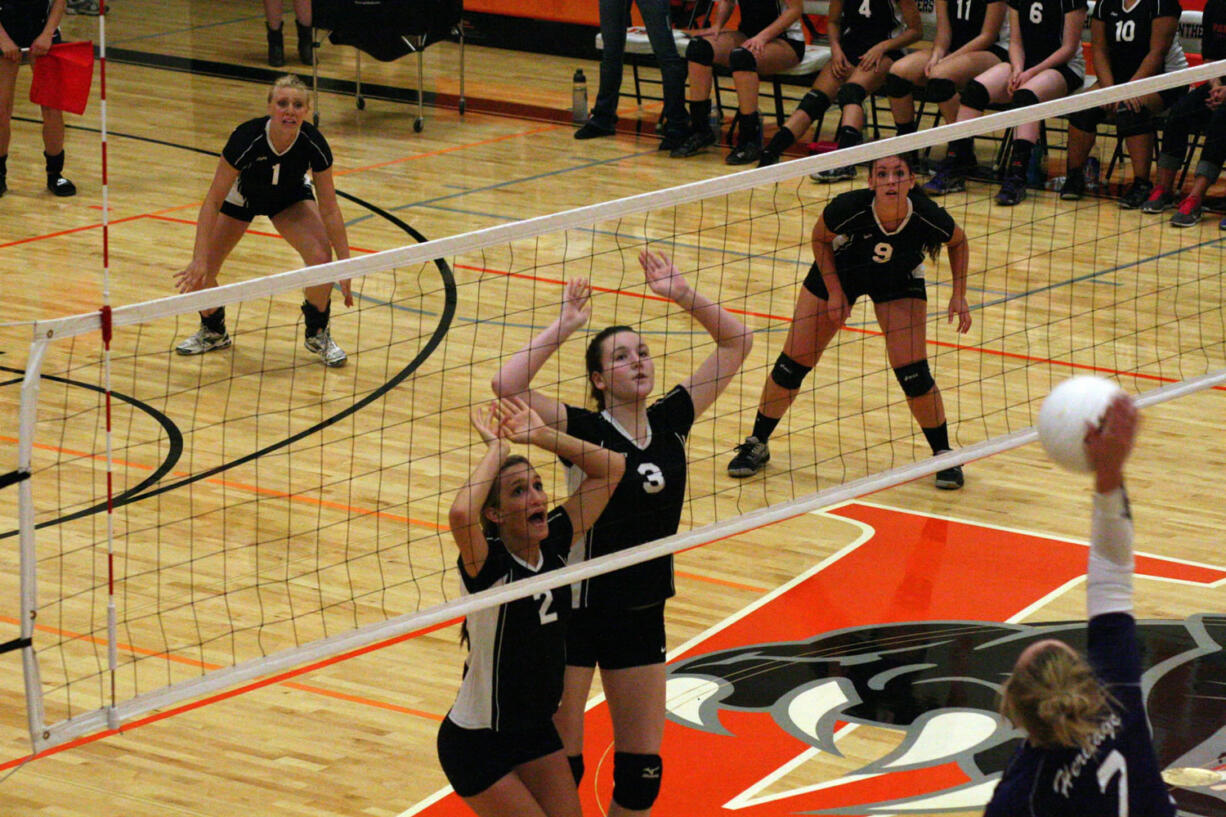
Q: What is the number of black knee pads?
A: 14